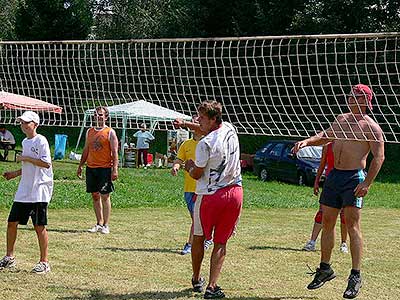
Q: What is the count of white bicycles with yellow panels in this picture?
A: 0